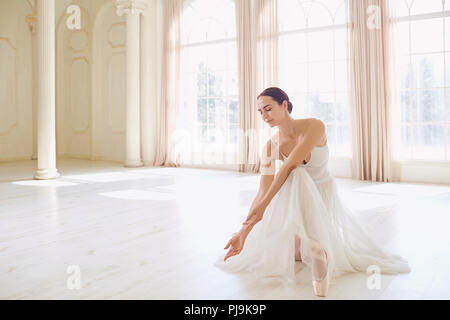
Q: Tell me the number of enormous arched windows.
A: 3